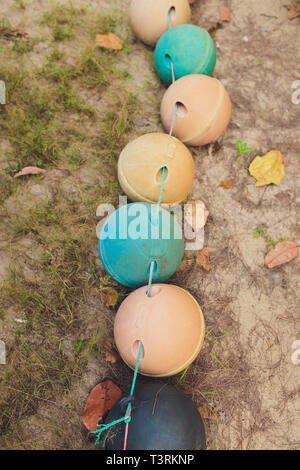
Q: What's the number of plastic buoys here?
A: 7